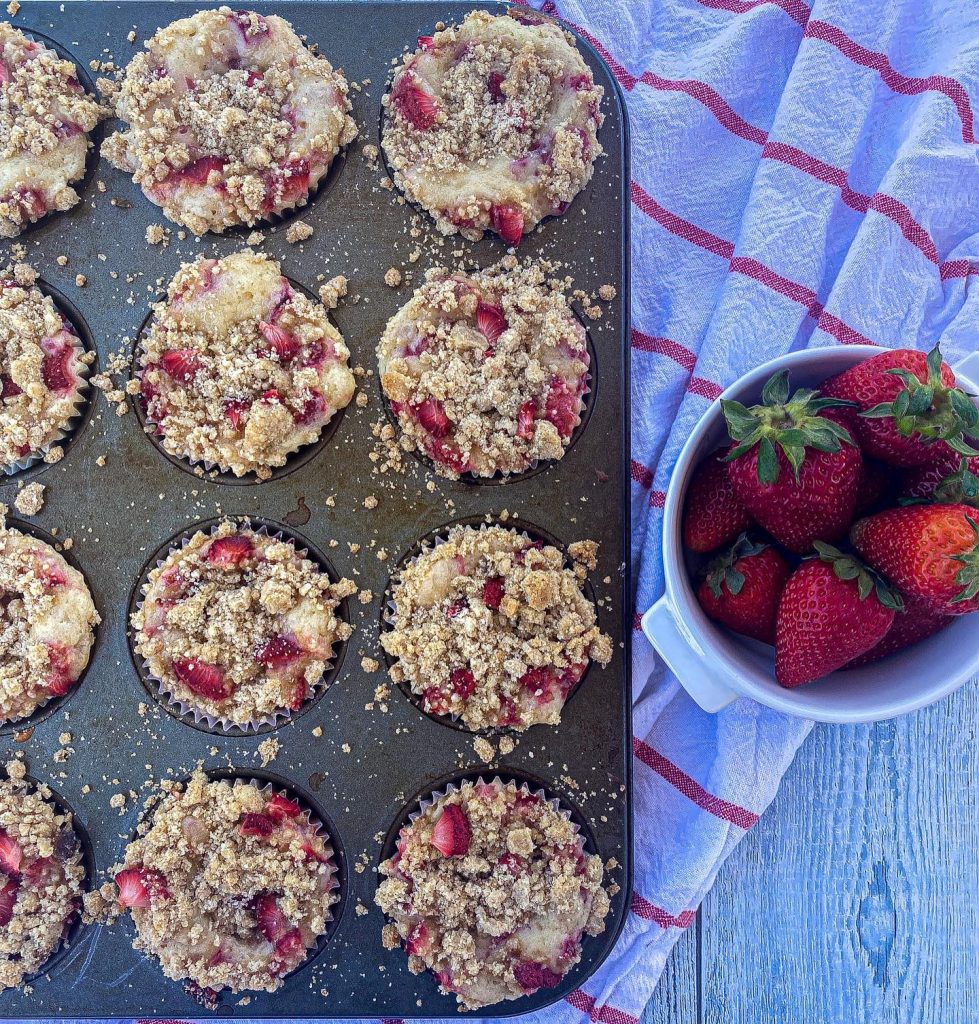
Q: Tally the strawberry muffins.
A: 12